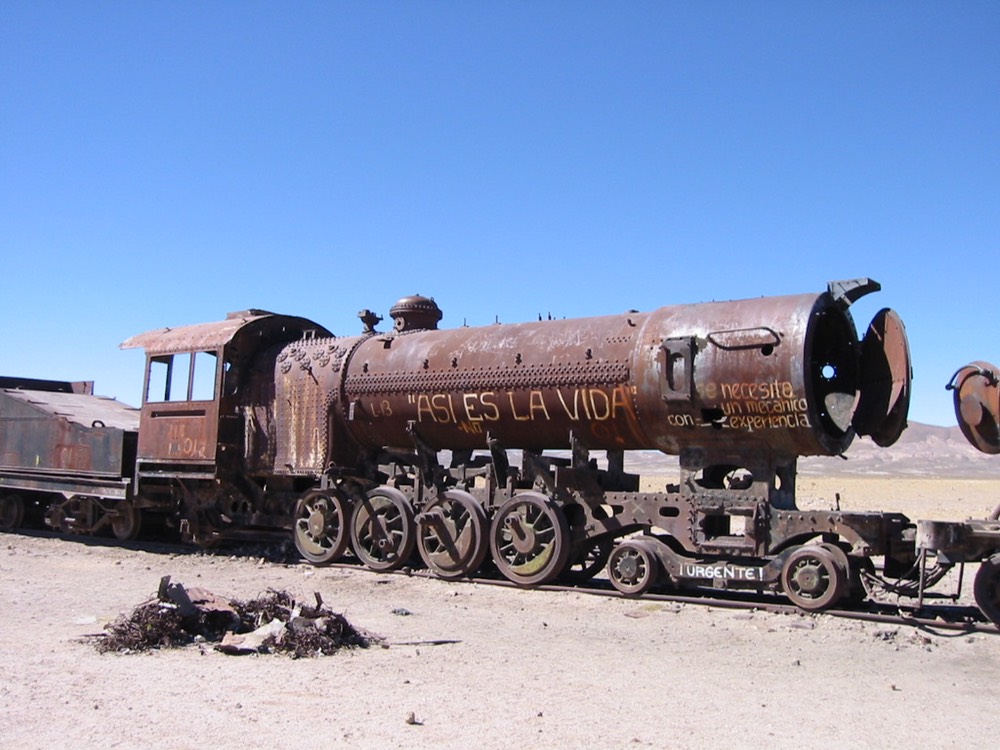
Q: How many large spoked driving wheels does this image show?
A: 4